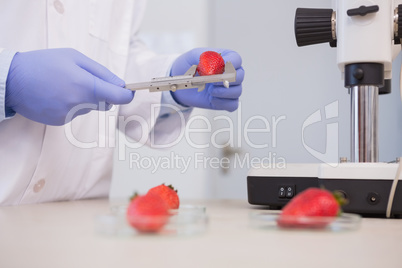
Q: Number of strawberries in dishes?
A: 3